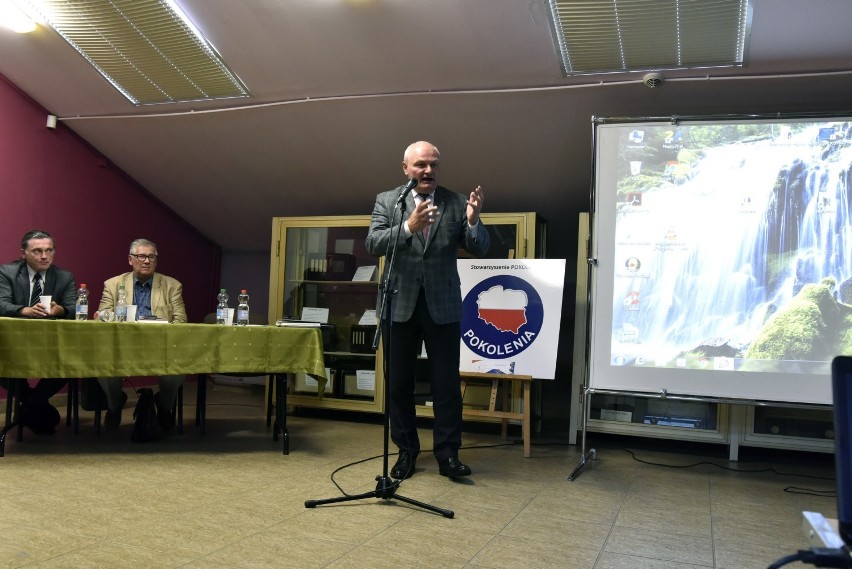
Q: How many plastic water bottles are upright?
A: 4